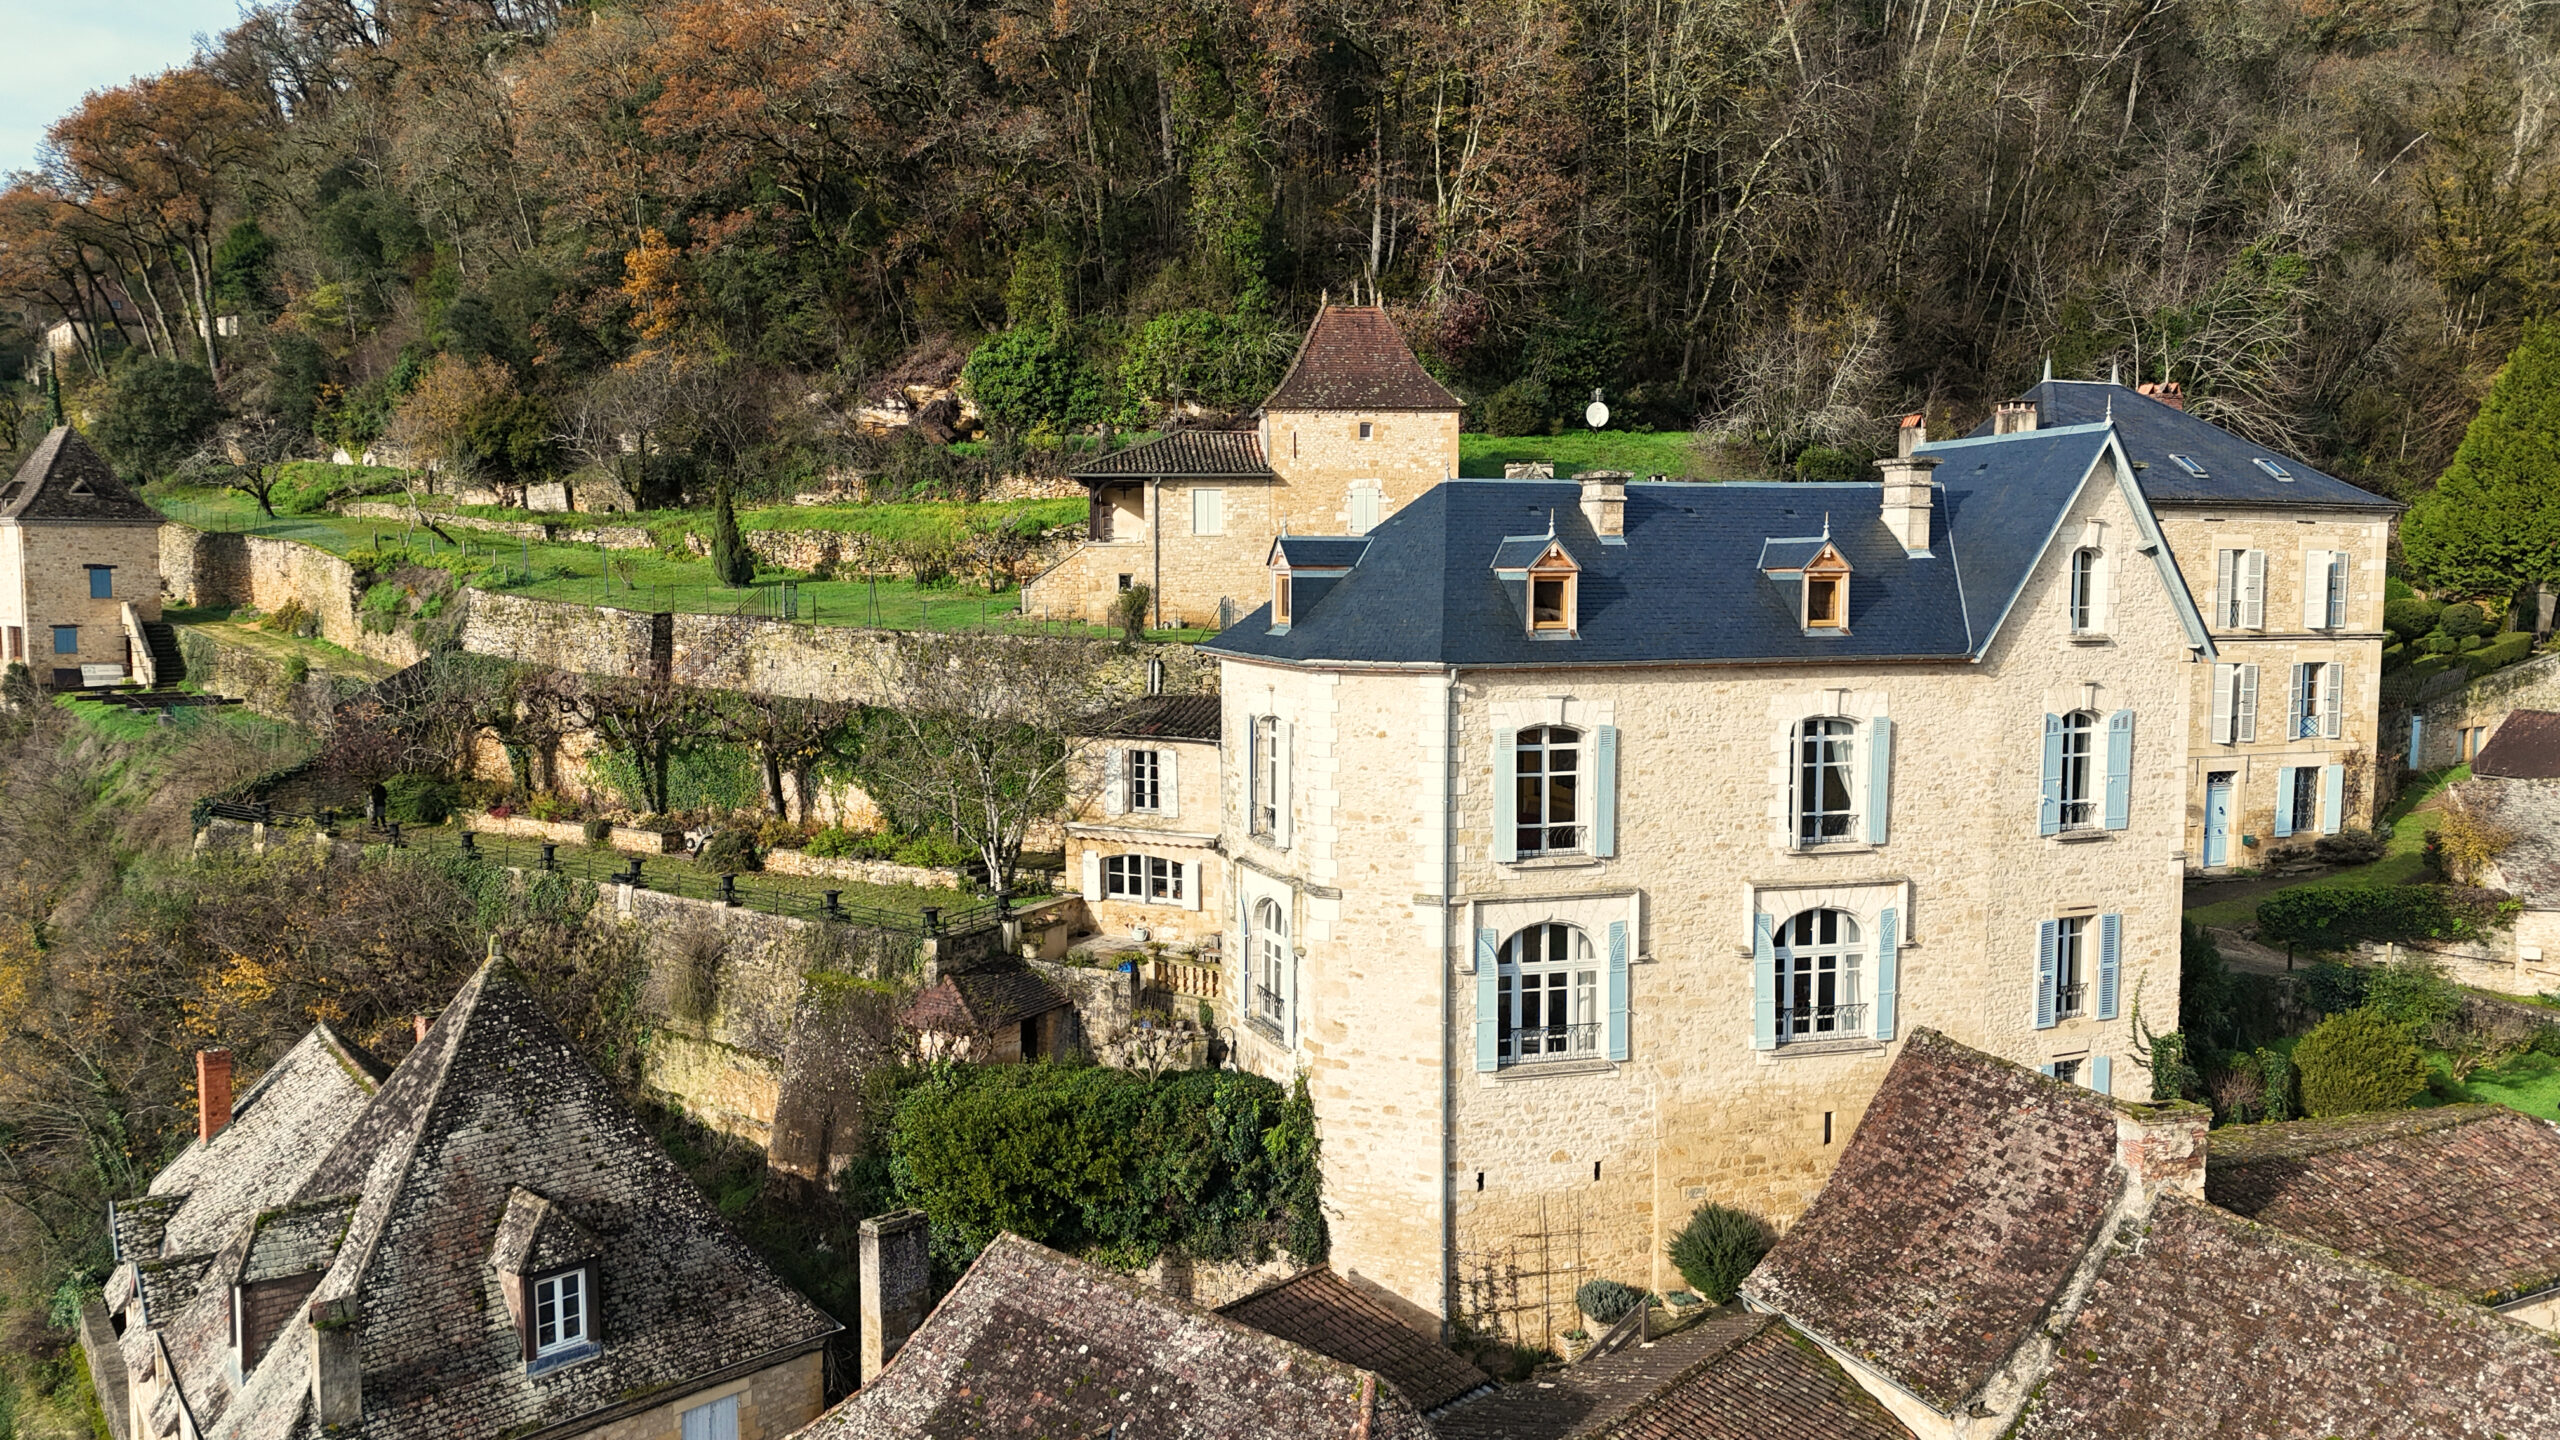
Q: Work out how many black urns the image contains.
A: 10